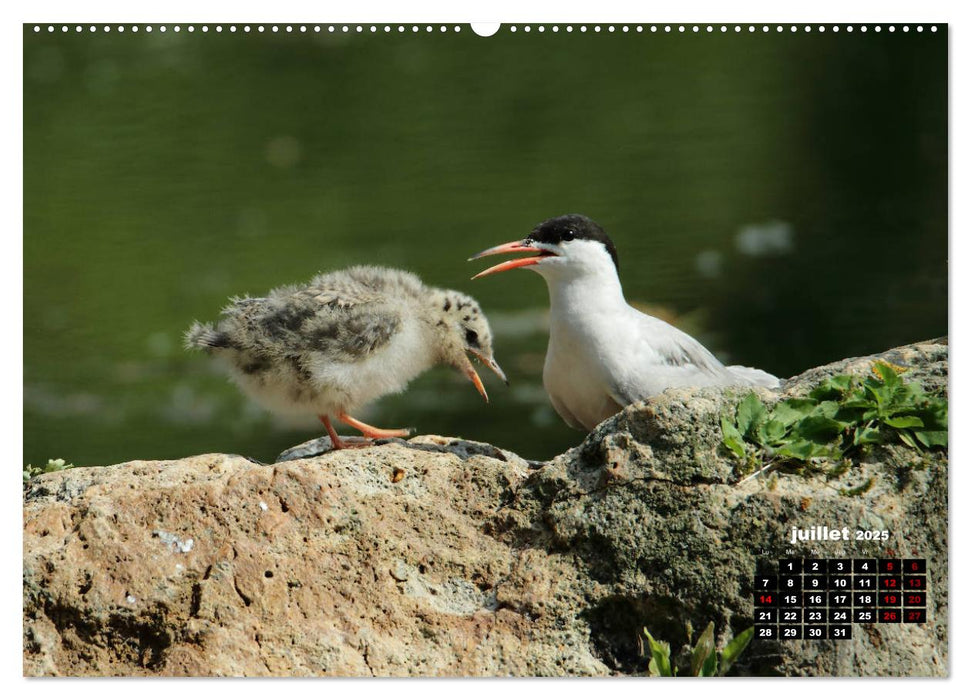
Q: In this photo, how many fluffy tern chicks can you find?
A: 1